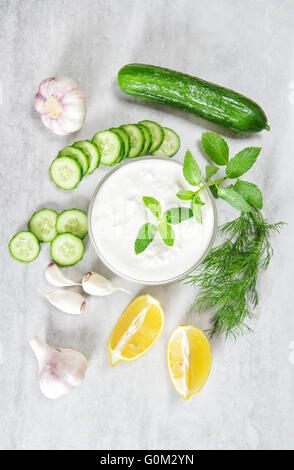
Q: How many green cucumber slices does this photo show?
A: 13